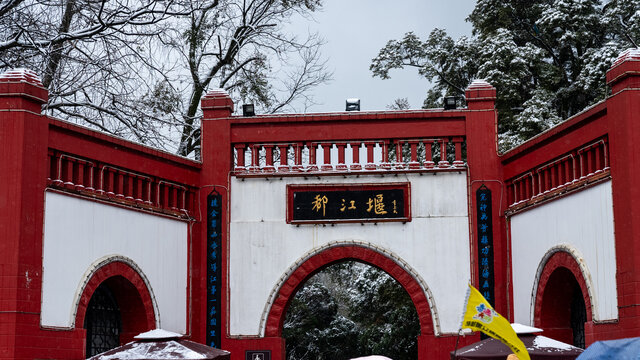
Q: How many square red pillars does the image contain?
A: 4